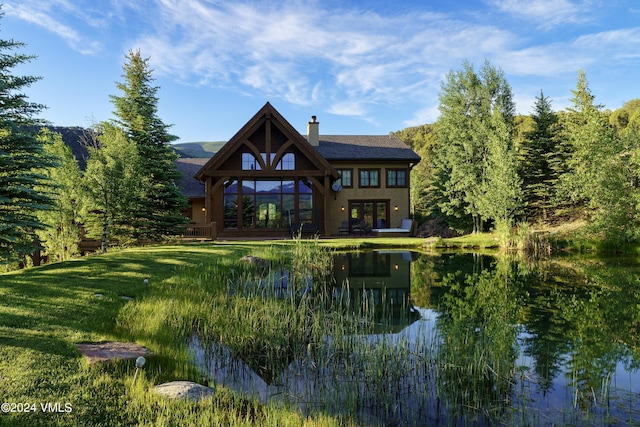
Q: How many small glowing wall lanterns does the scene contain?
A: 3